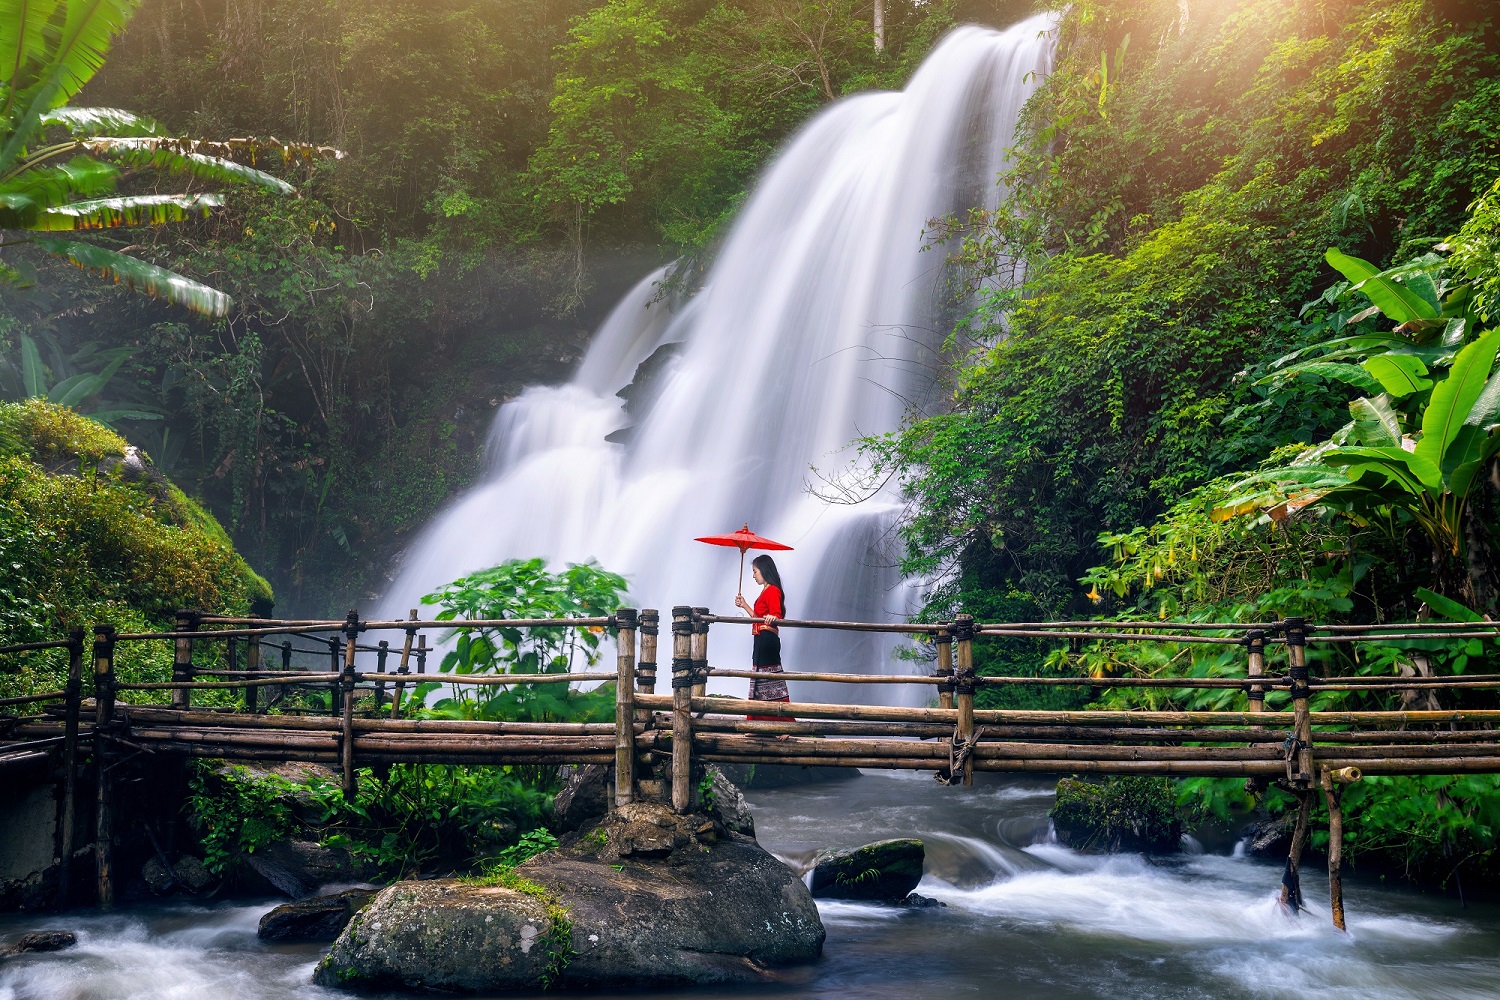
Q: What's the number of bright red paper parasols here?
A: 1